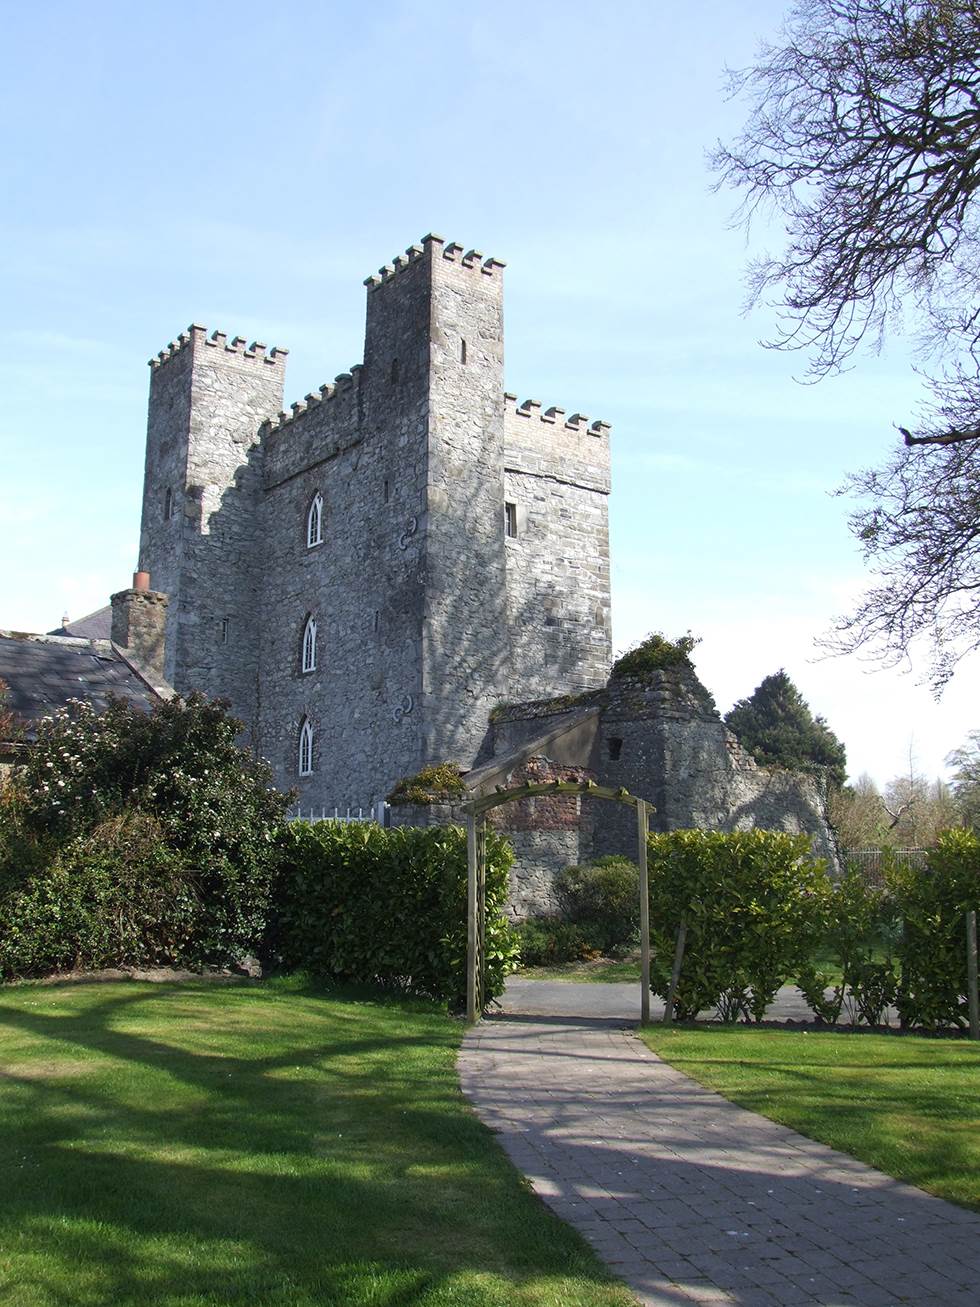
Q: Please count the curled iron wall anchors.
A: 2